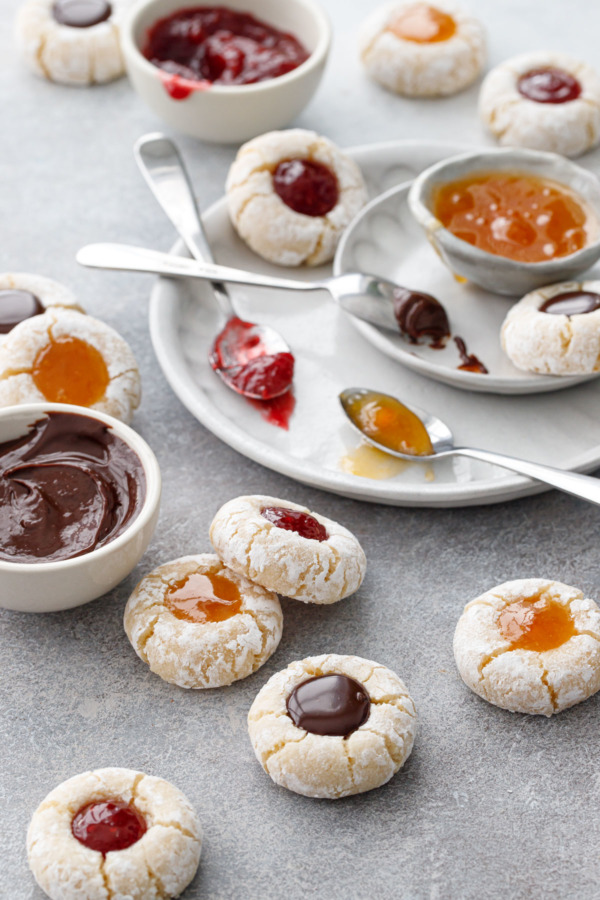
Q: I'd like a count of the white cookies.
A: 12